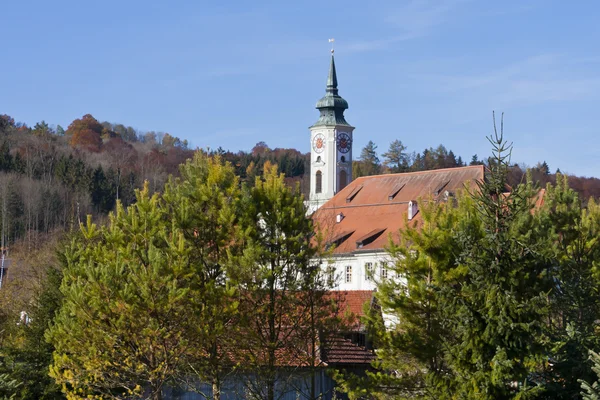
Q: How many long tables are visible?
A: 0